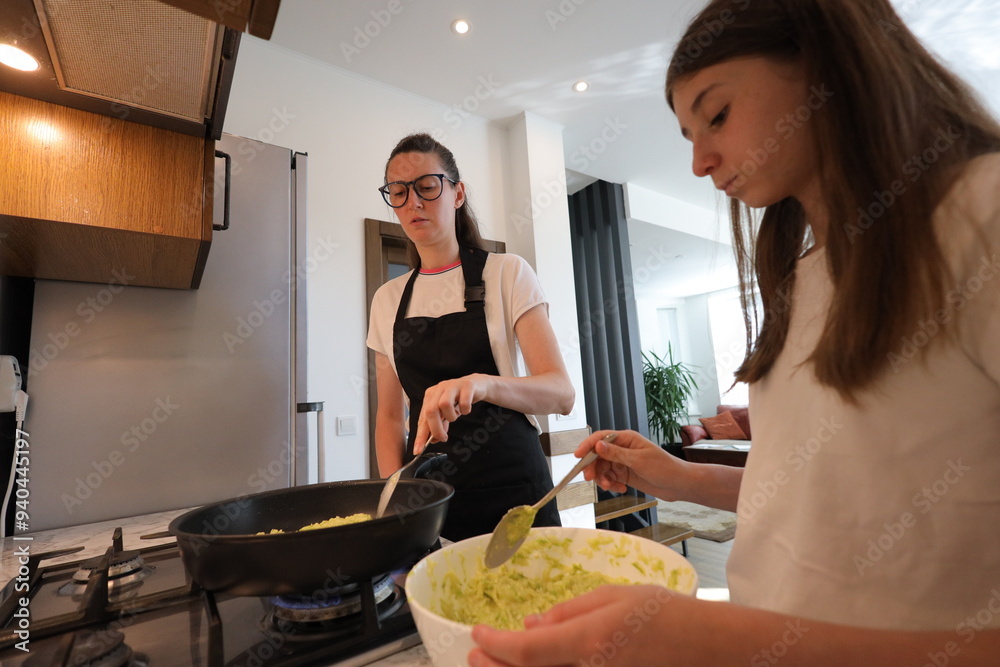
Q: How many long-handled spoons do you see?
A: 2